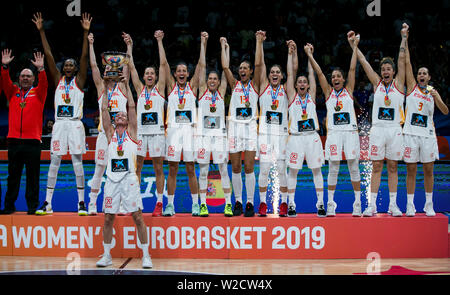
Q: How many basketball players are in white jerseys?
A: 12